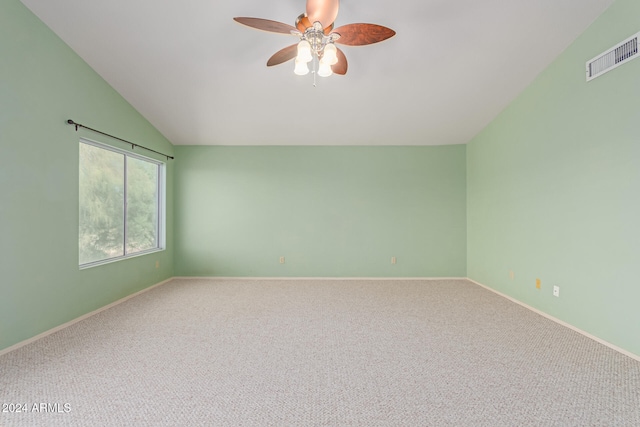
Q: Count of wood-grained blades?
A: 5